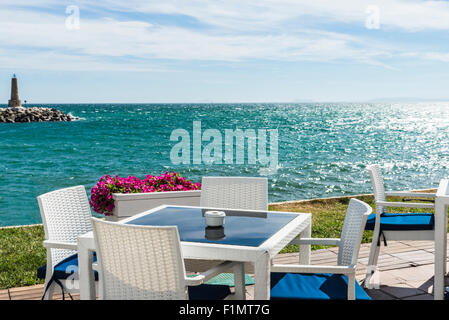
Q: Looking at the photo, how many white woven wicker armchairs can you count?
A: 5